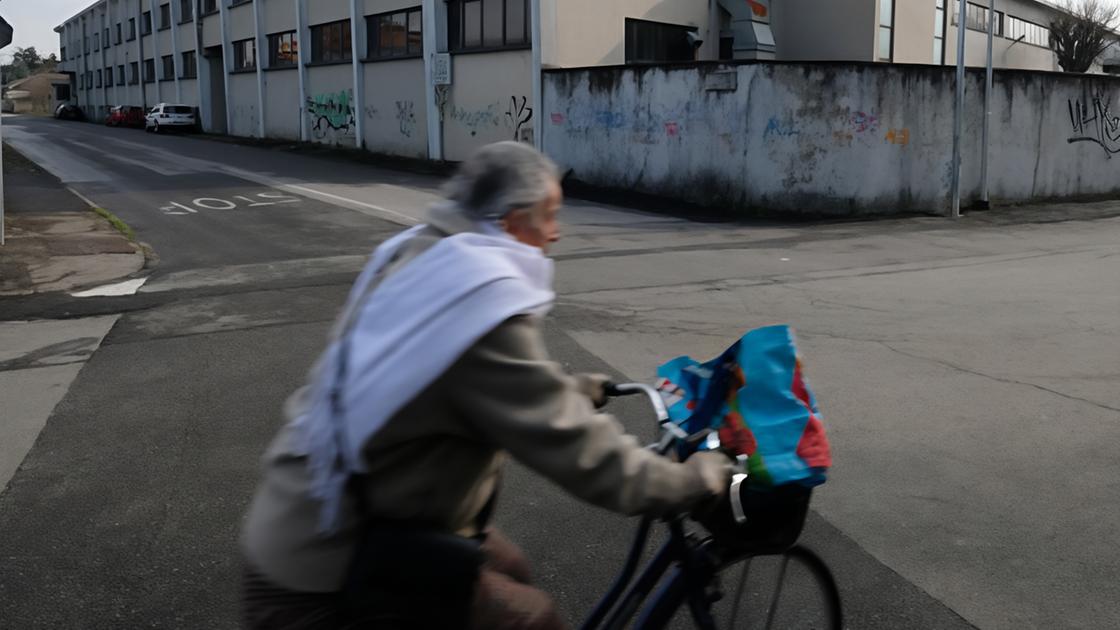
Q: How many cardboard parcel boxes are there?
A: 0